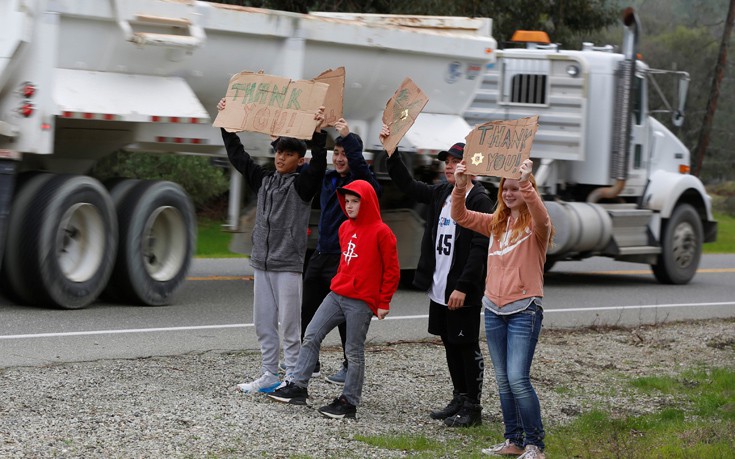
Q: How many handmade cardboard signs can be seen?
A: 4